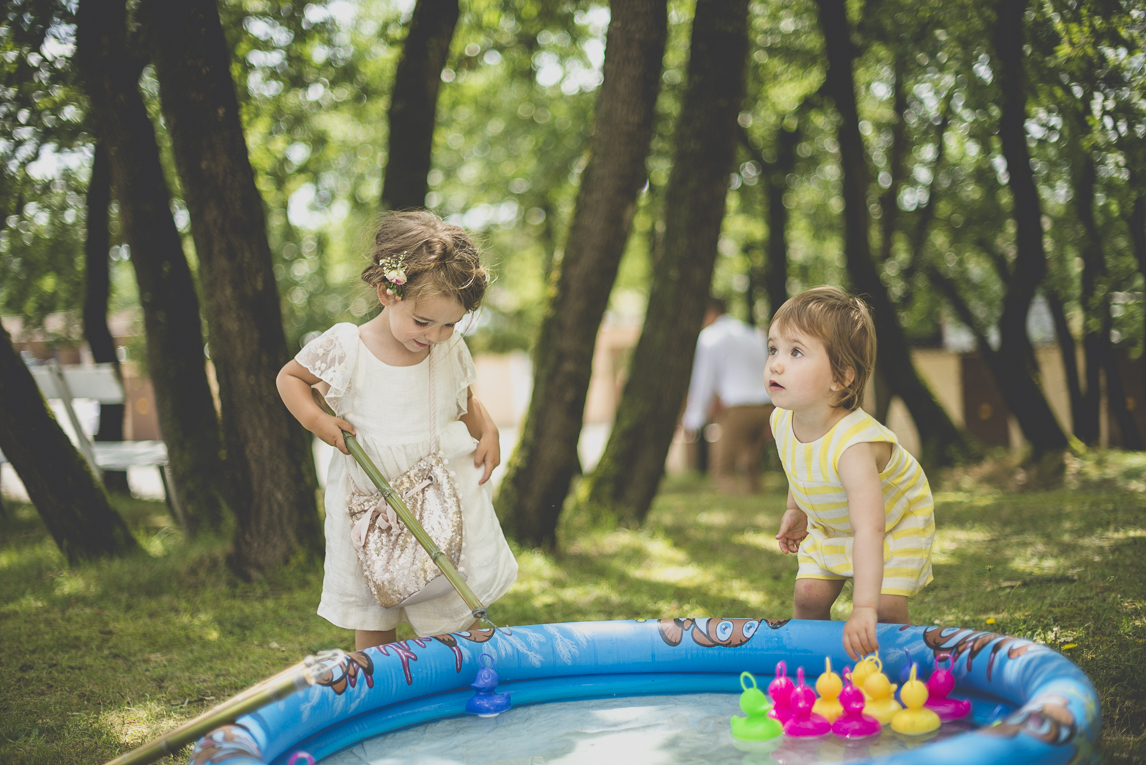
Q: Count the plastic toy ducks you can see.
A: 11